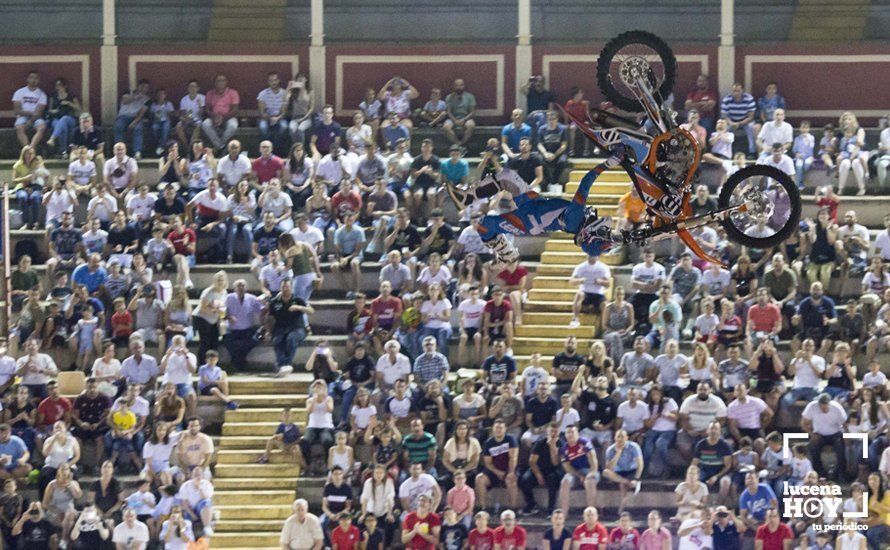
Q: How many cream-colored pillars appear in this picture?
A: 4